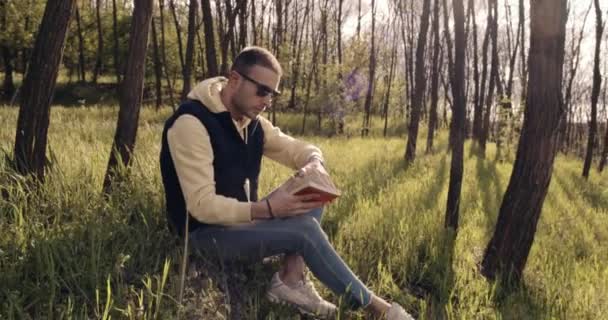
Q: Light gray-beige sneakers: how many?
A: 2